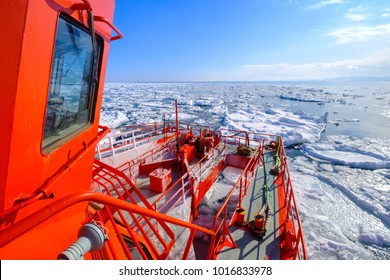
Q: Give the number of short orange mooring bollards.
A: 2